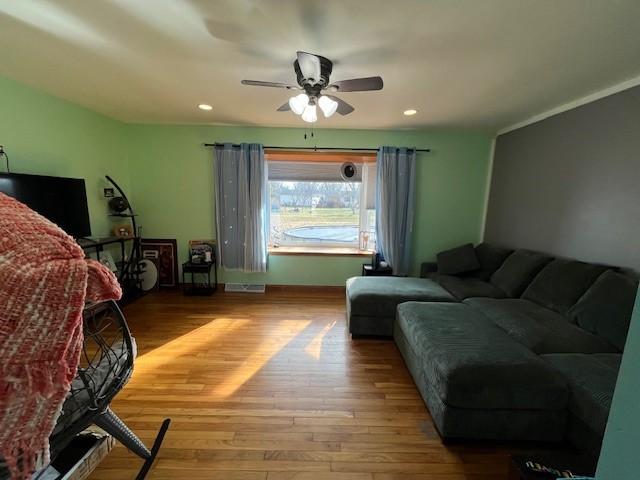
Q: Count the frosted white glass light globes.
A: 3